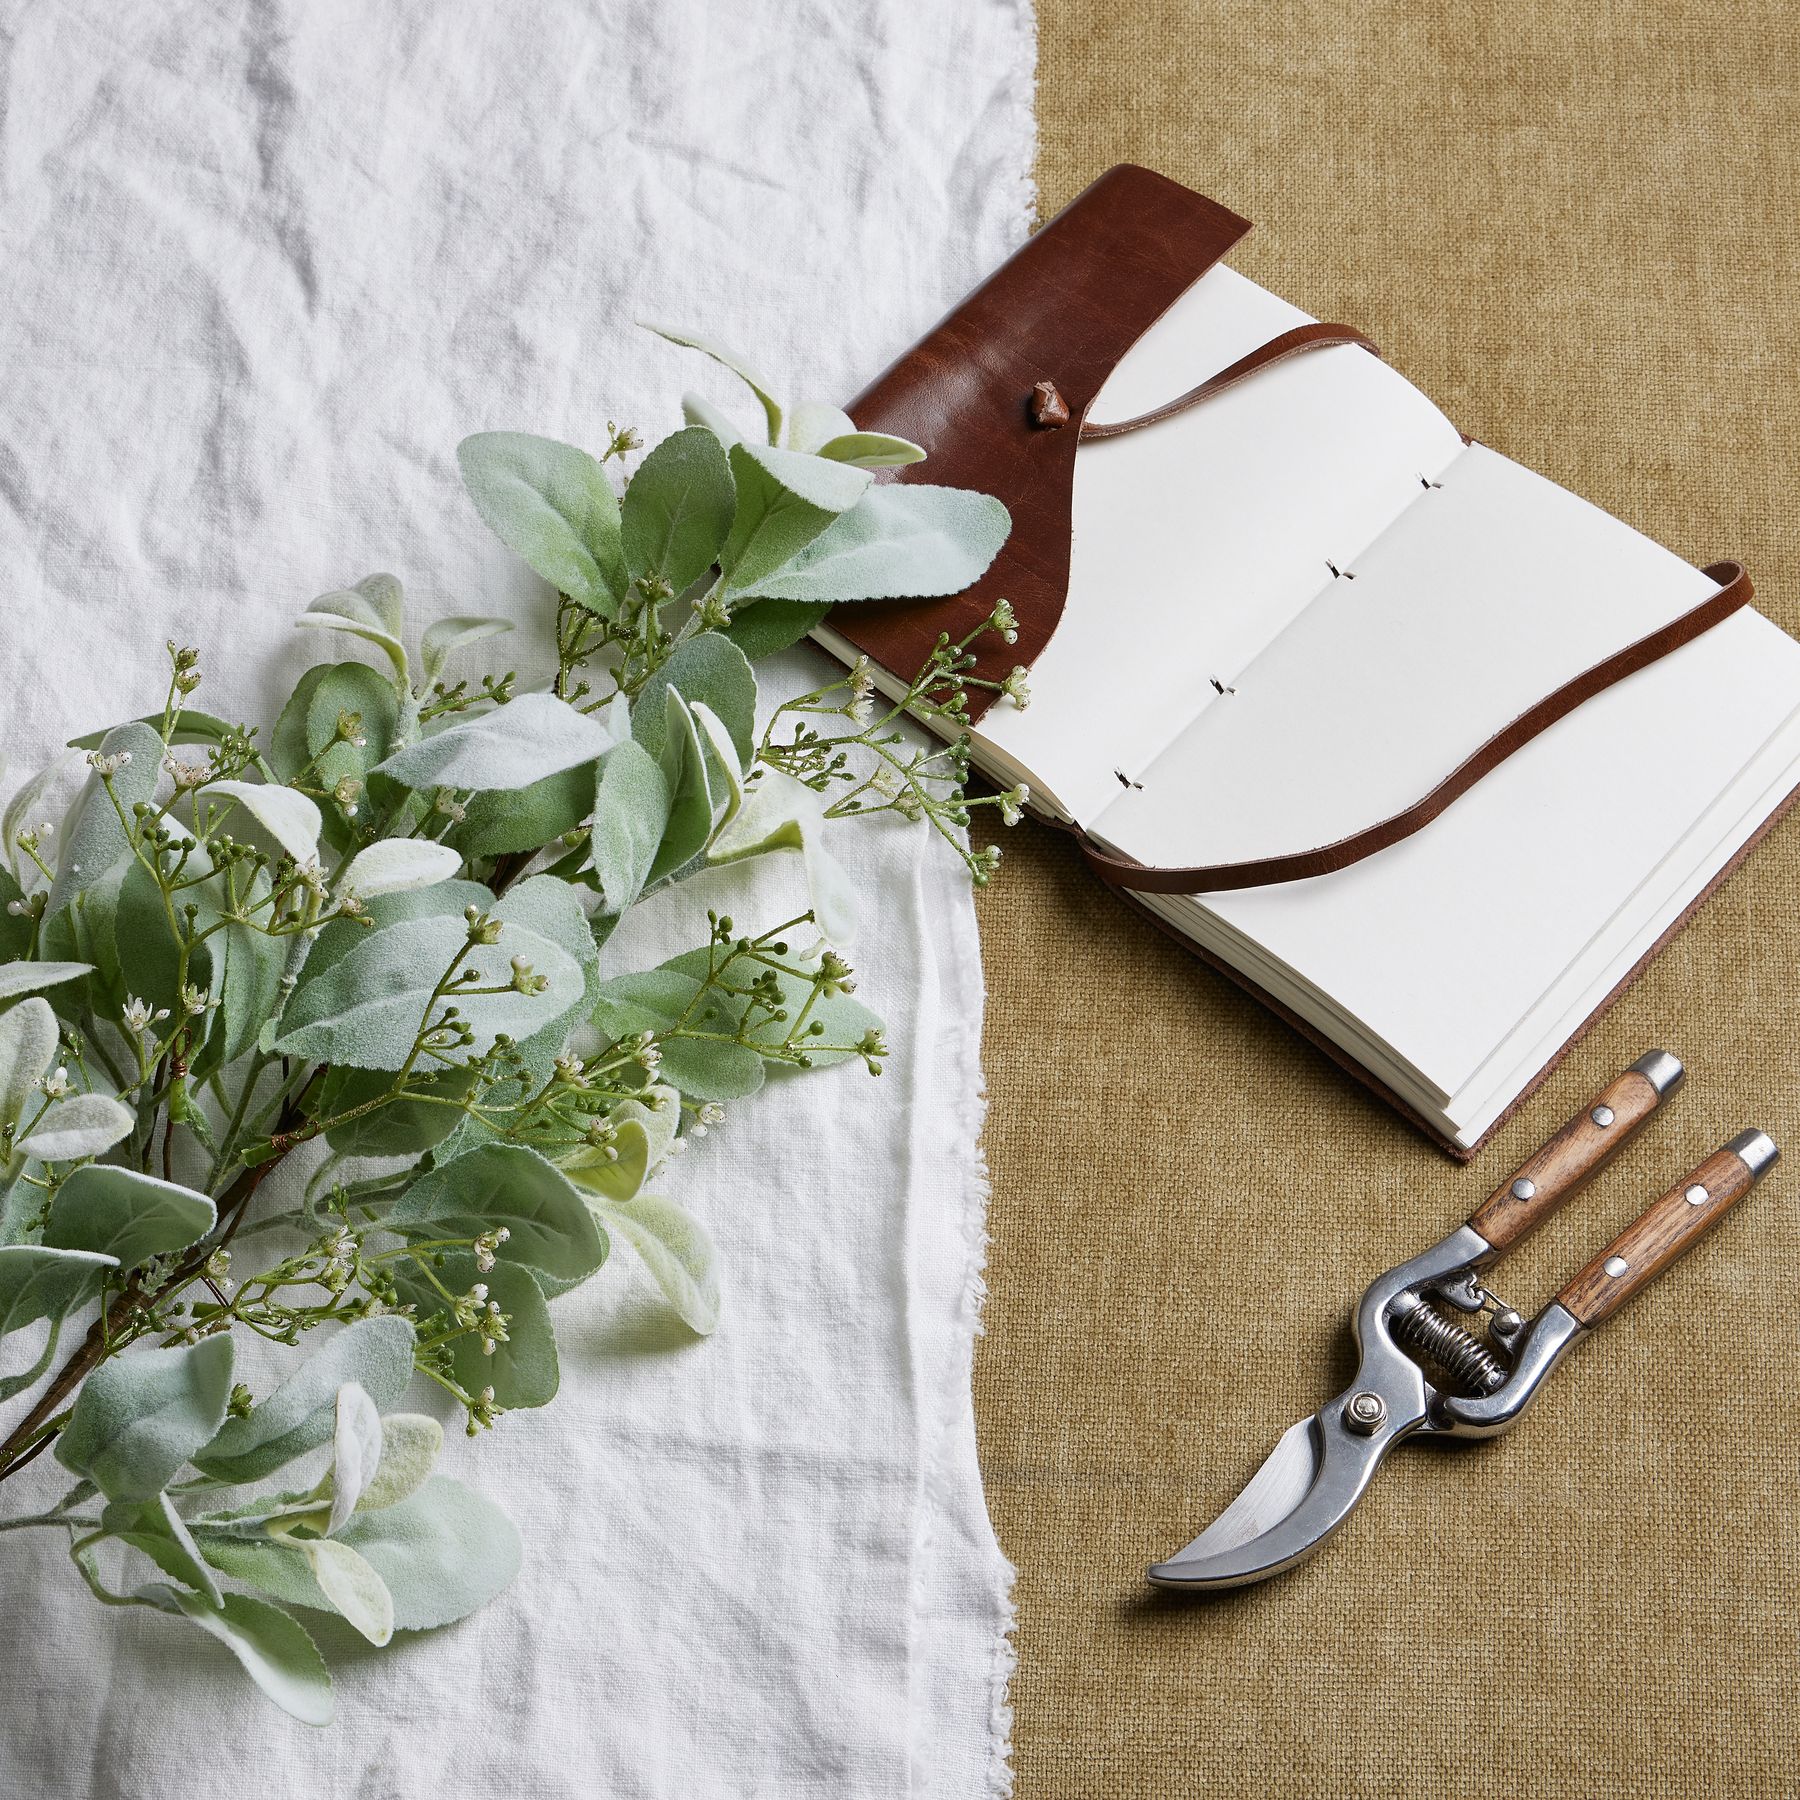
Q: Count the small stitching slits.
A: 4